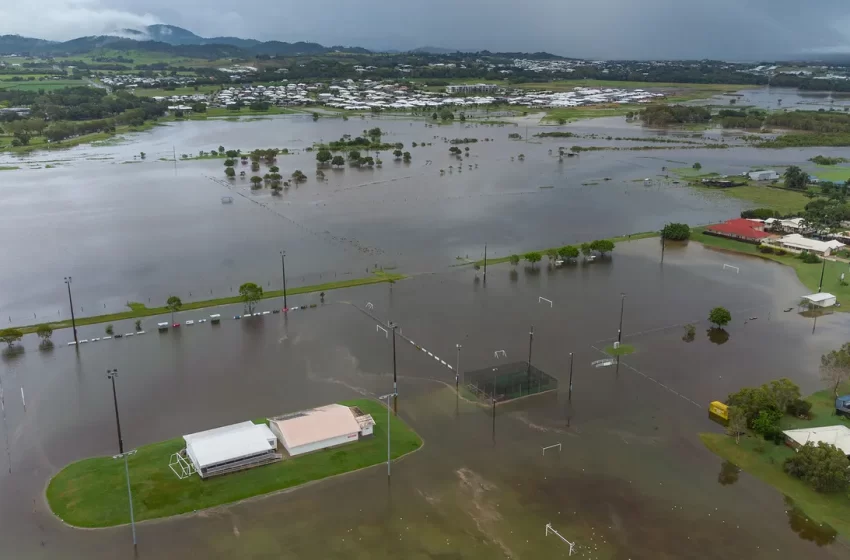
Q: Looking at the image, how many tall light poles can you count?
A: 14